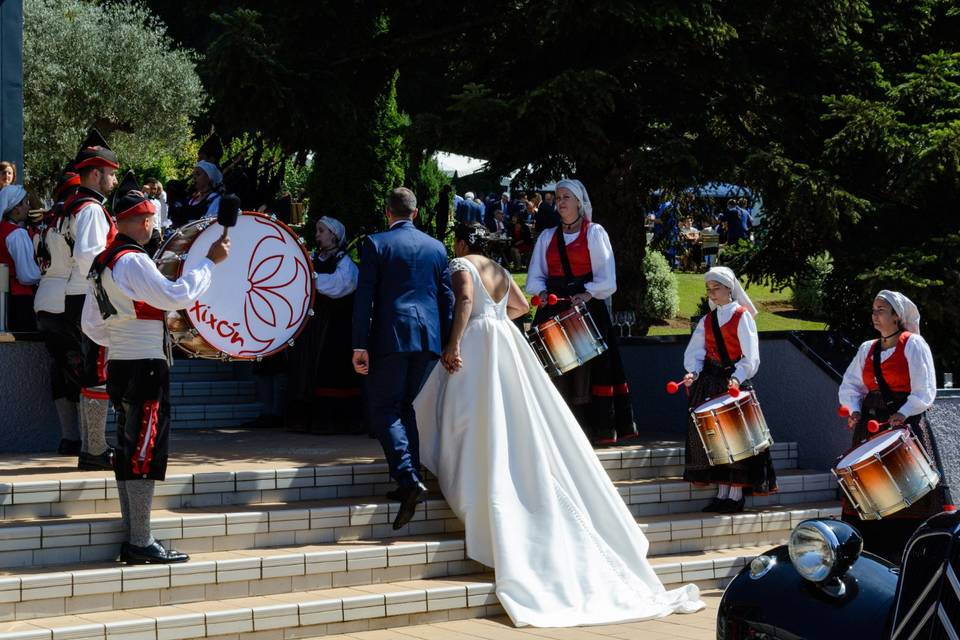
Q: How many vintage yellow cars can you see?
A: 0